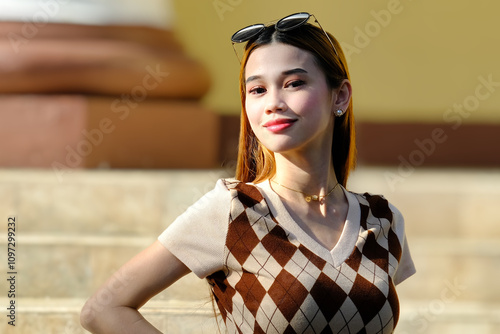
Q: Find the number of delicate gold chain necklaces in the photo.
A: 1